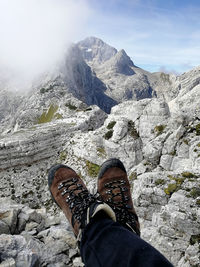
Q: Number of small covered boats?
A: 0